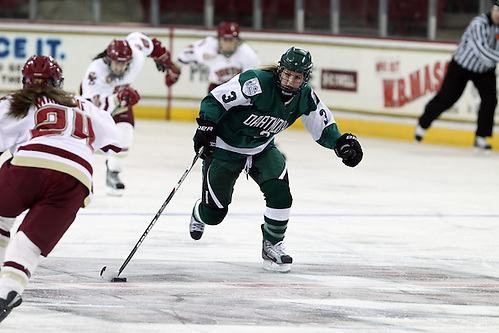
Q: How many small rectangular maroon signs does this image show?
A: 1